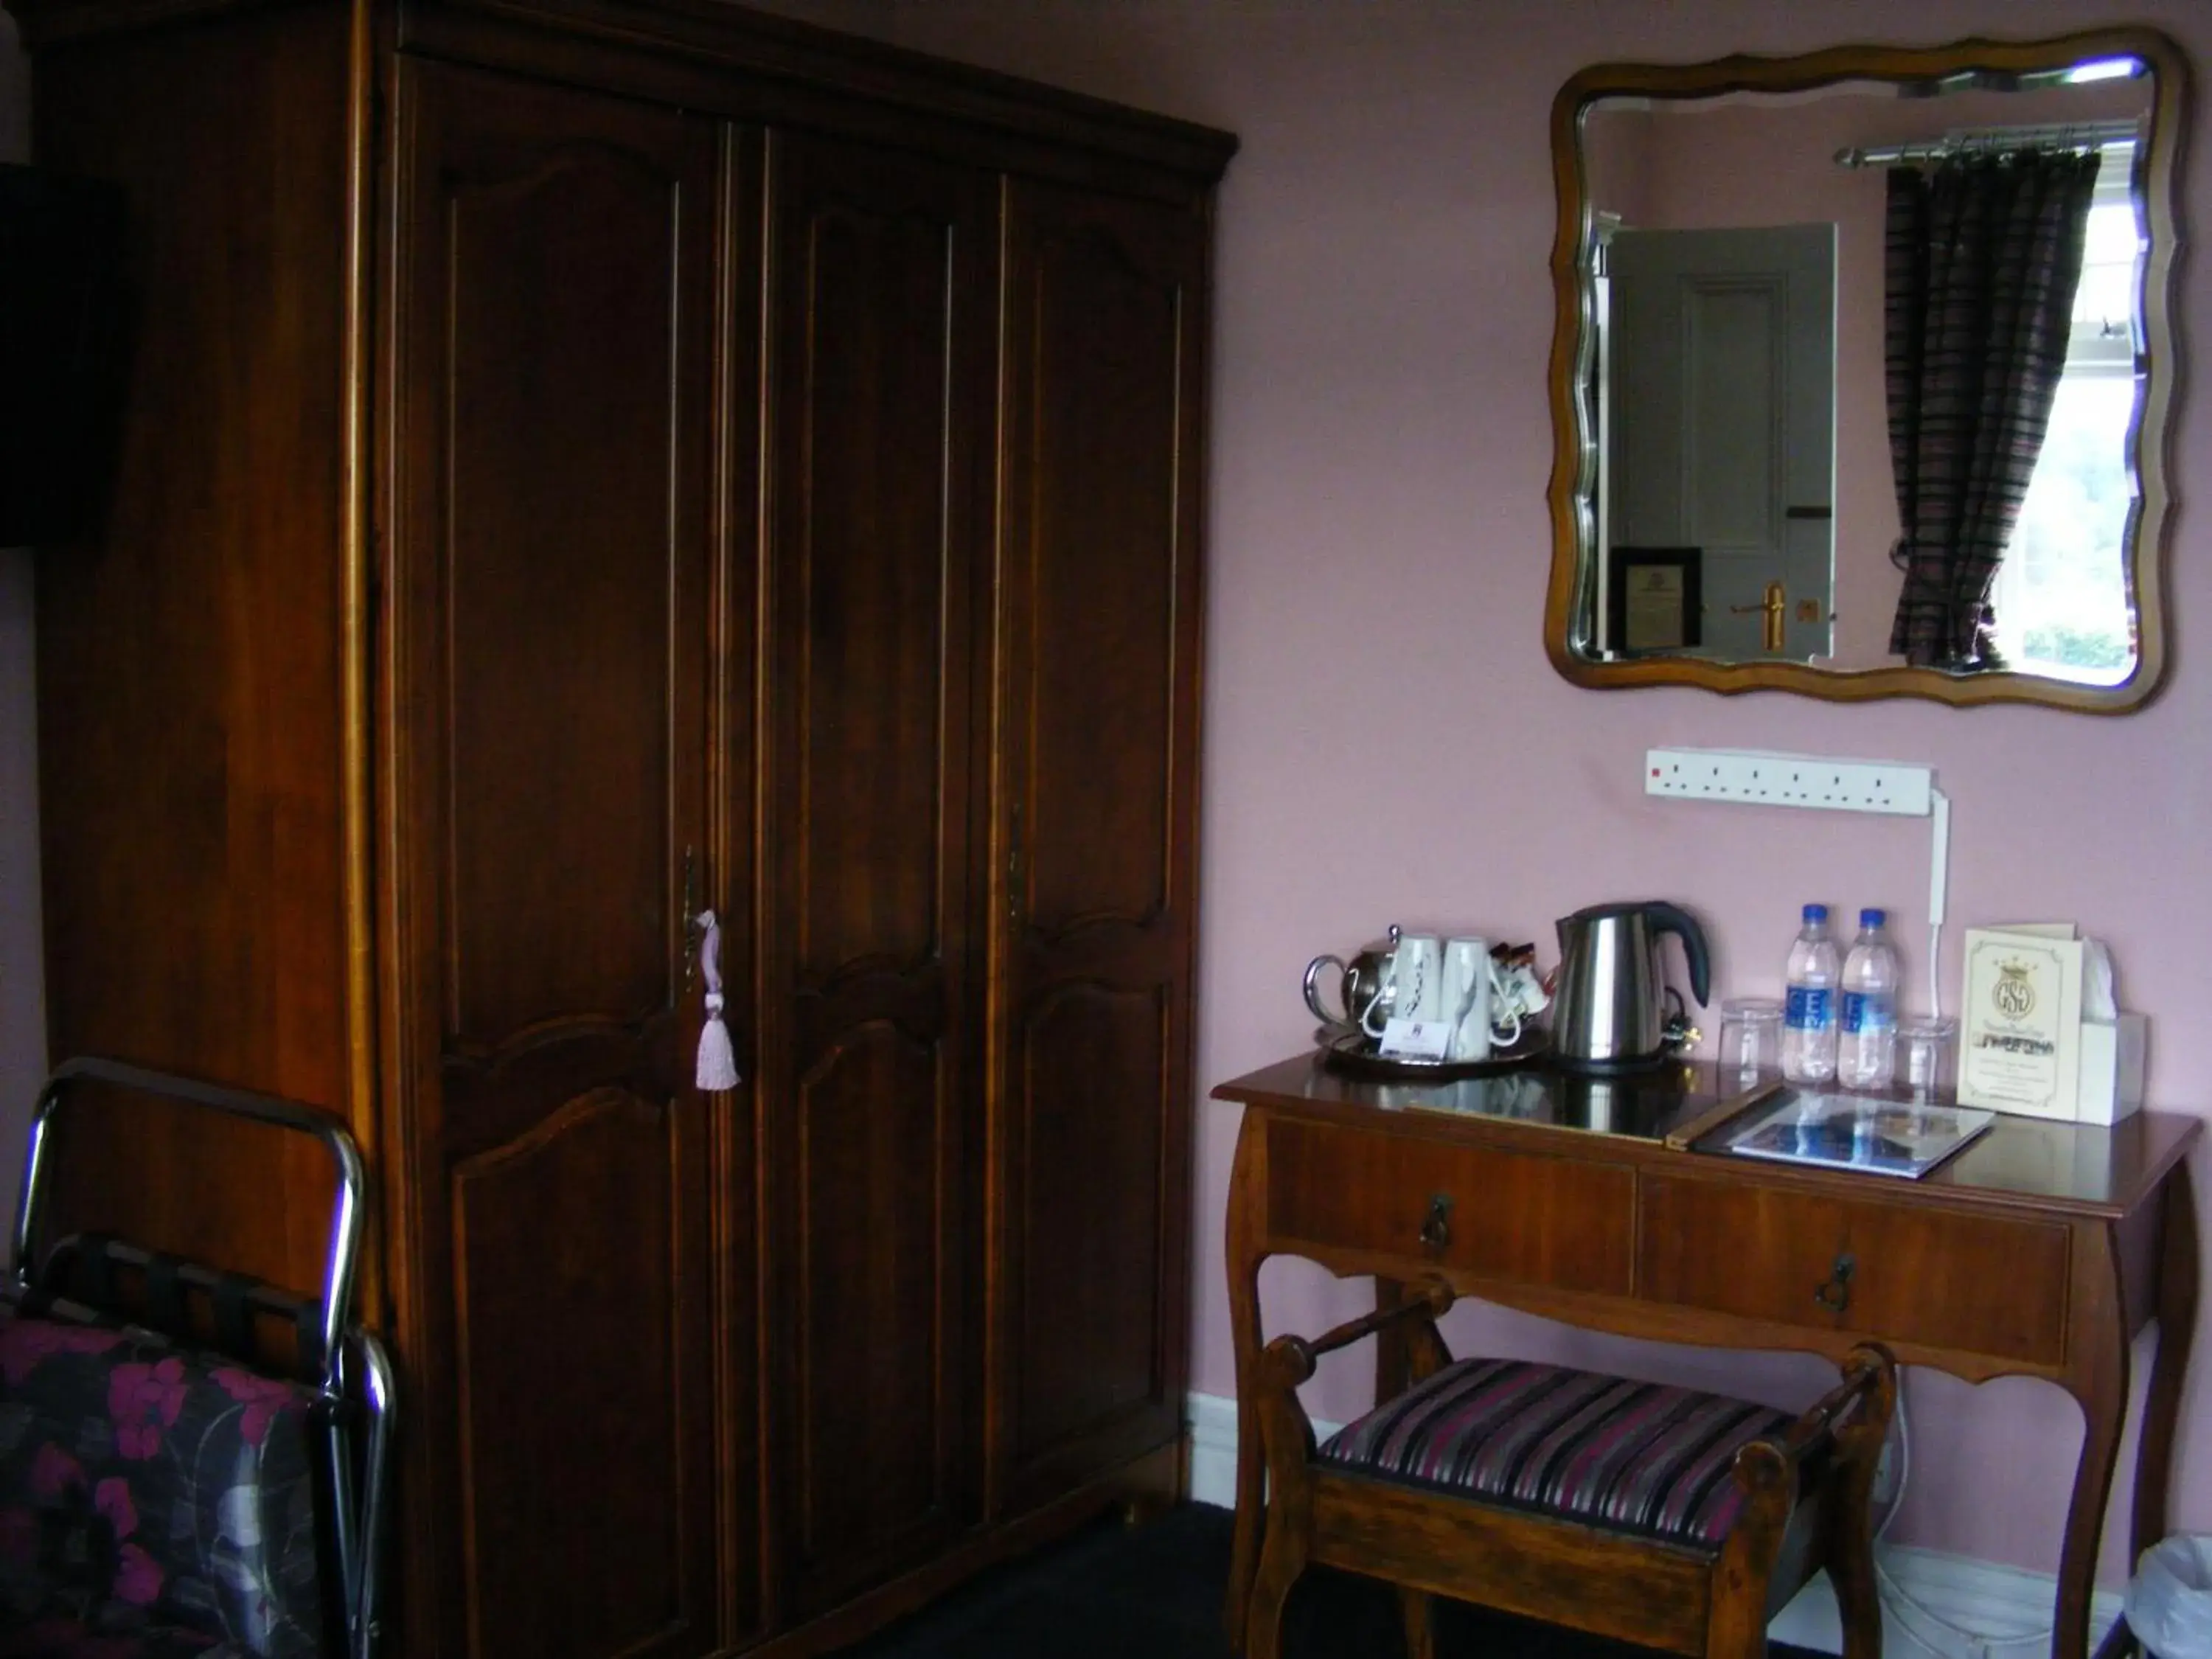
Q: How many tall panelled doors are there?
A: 3